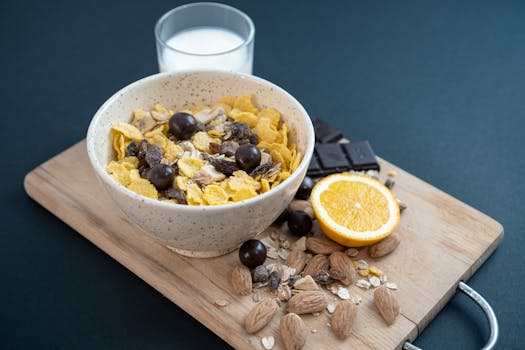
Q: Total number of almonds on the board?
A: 12